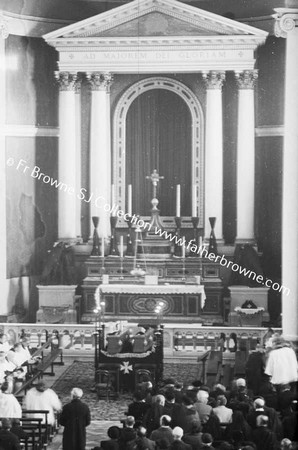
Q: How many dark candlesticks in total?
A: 6